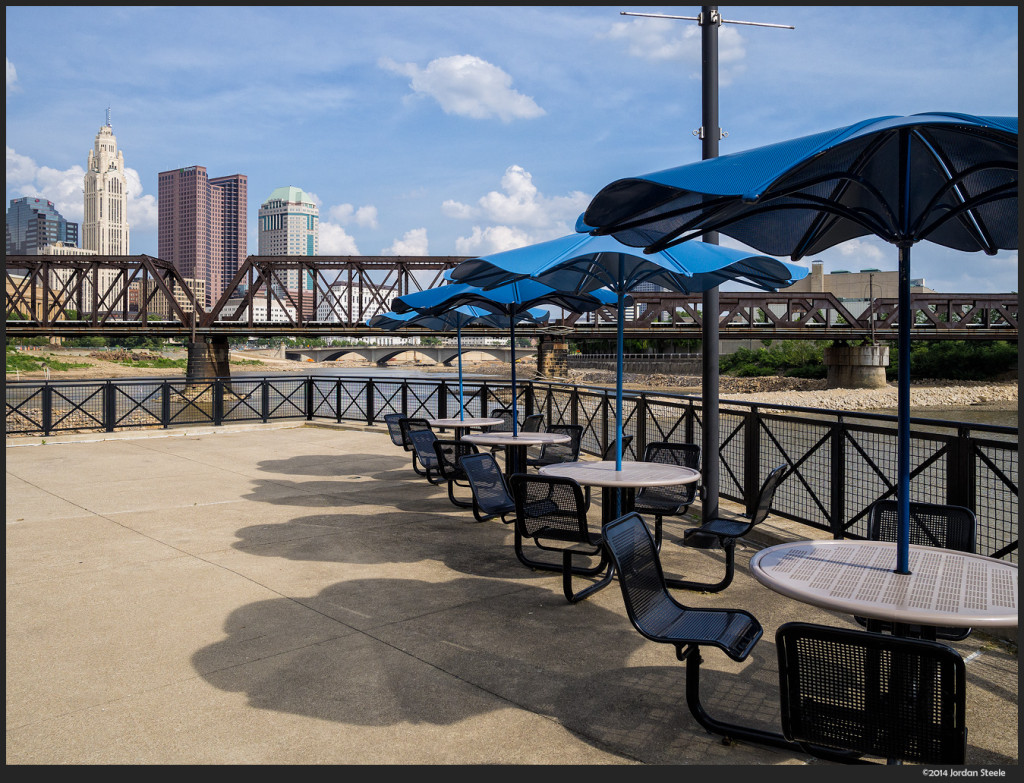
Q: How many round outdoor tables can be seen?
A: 4